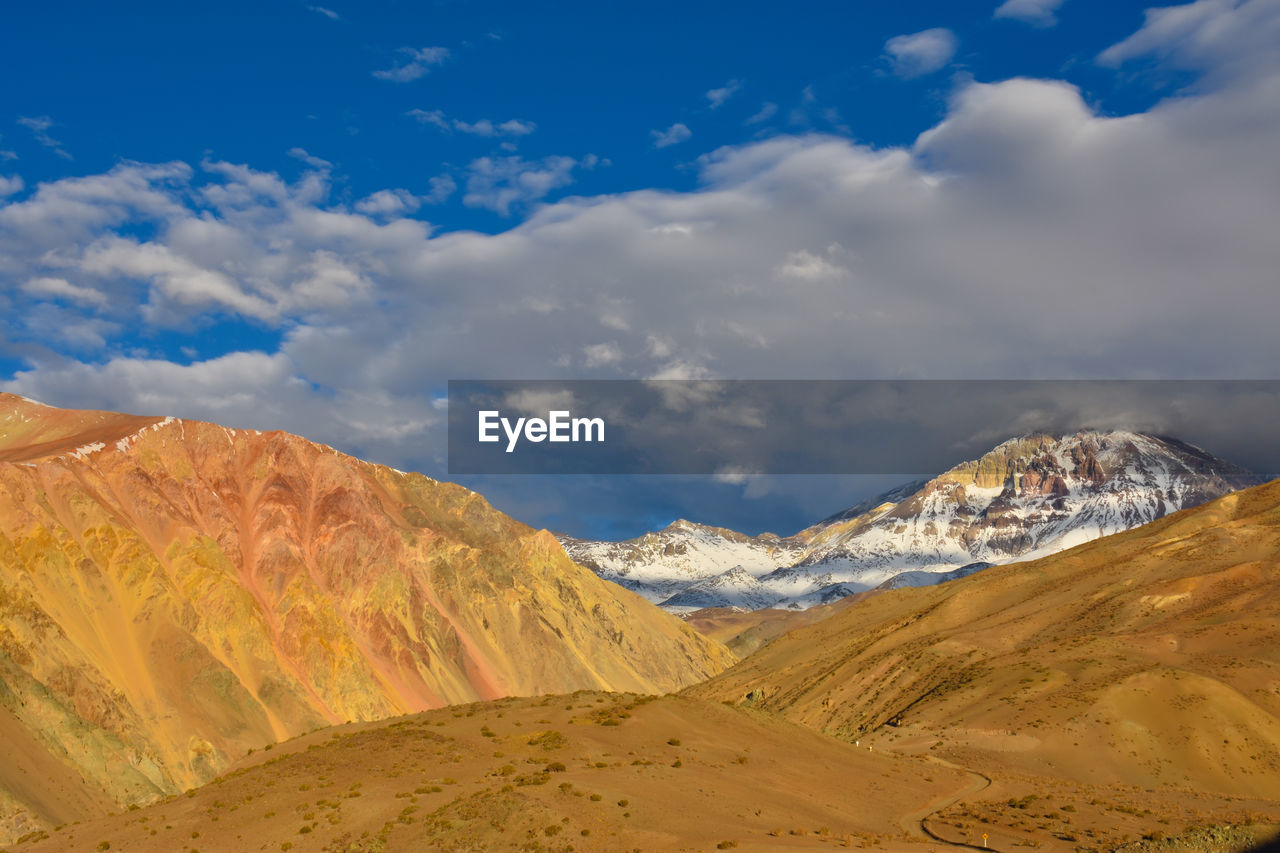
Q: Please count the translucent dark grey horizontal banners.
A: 1